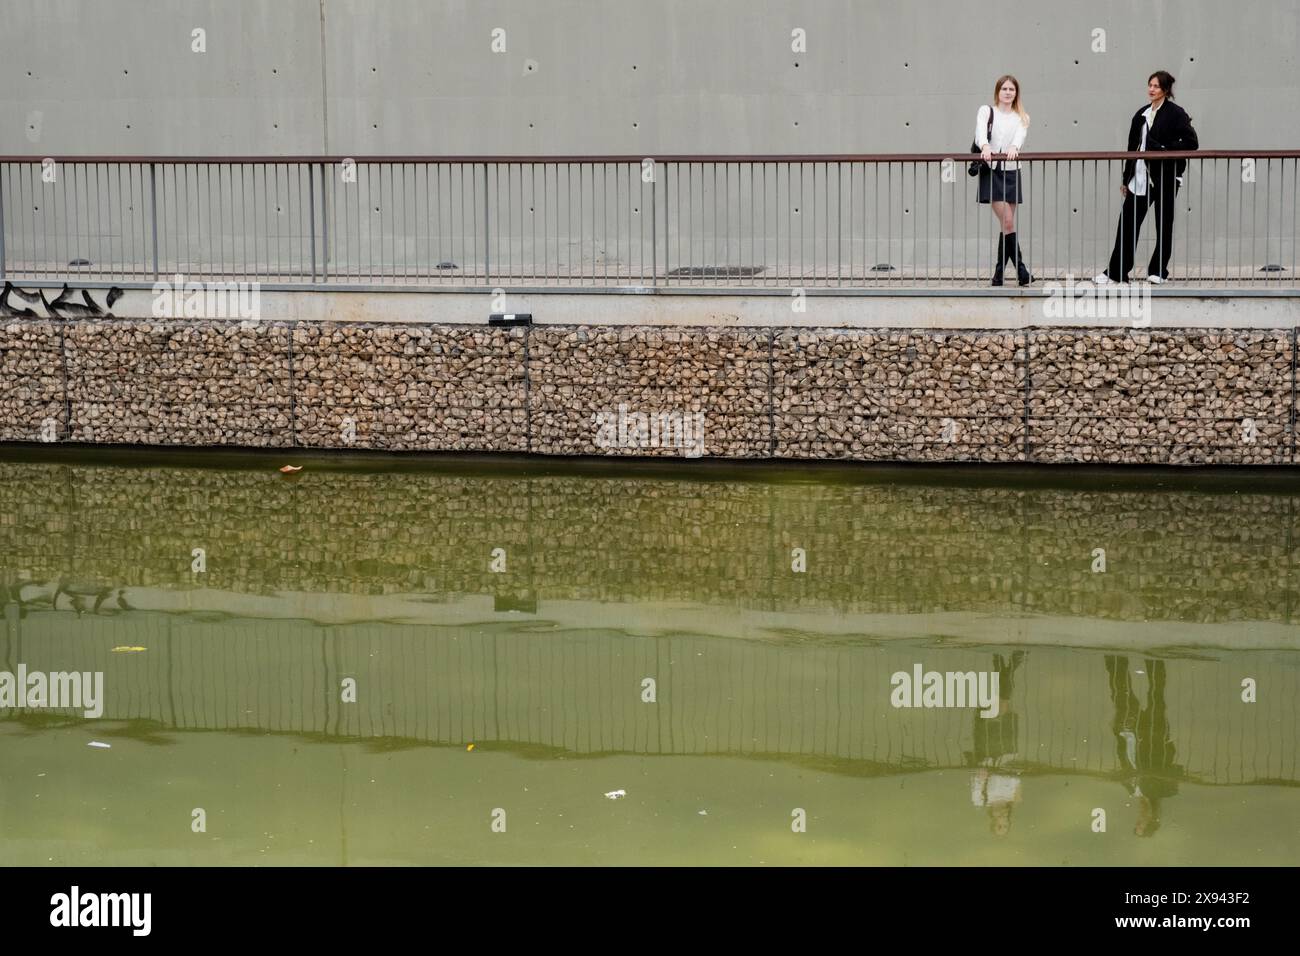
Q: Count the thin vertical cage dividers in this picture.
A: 6